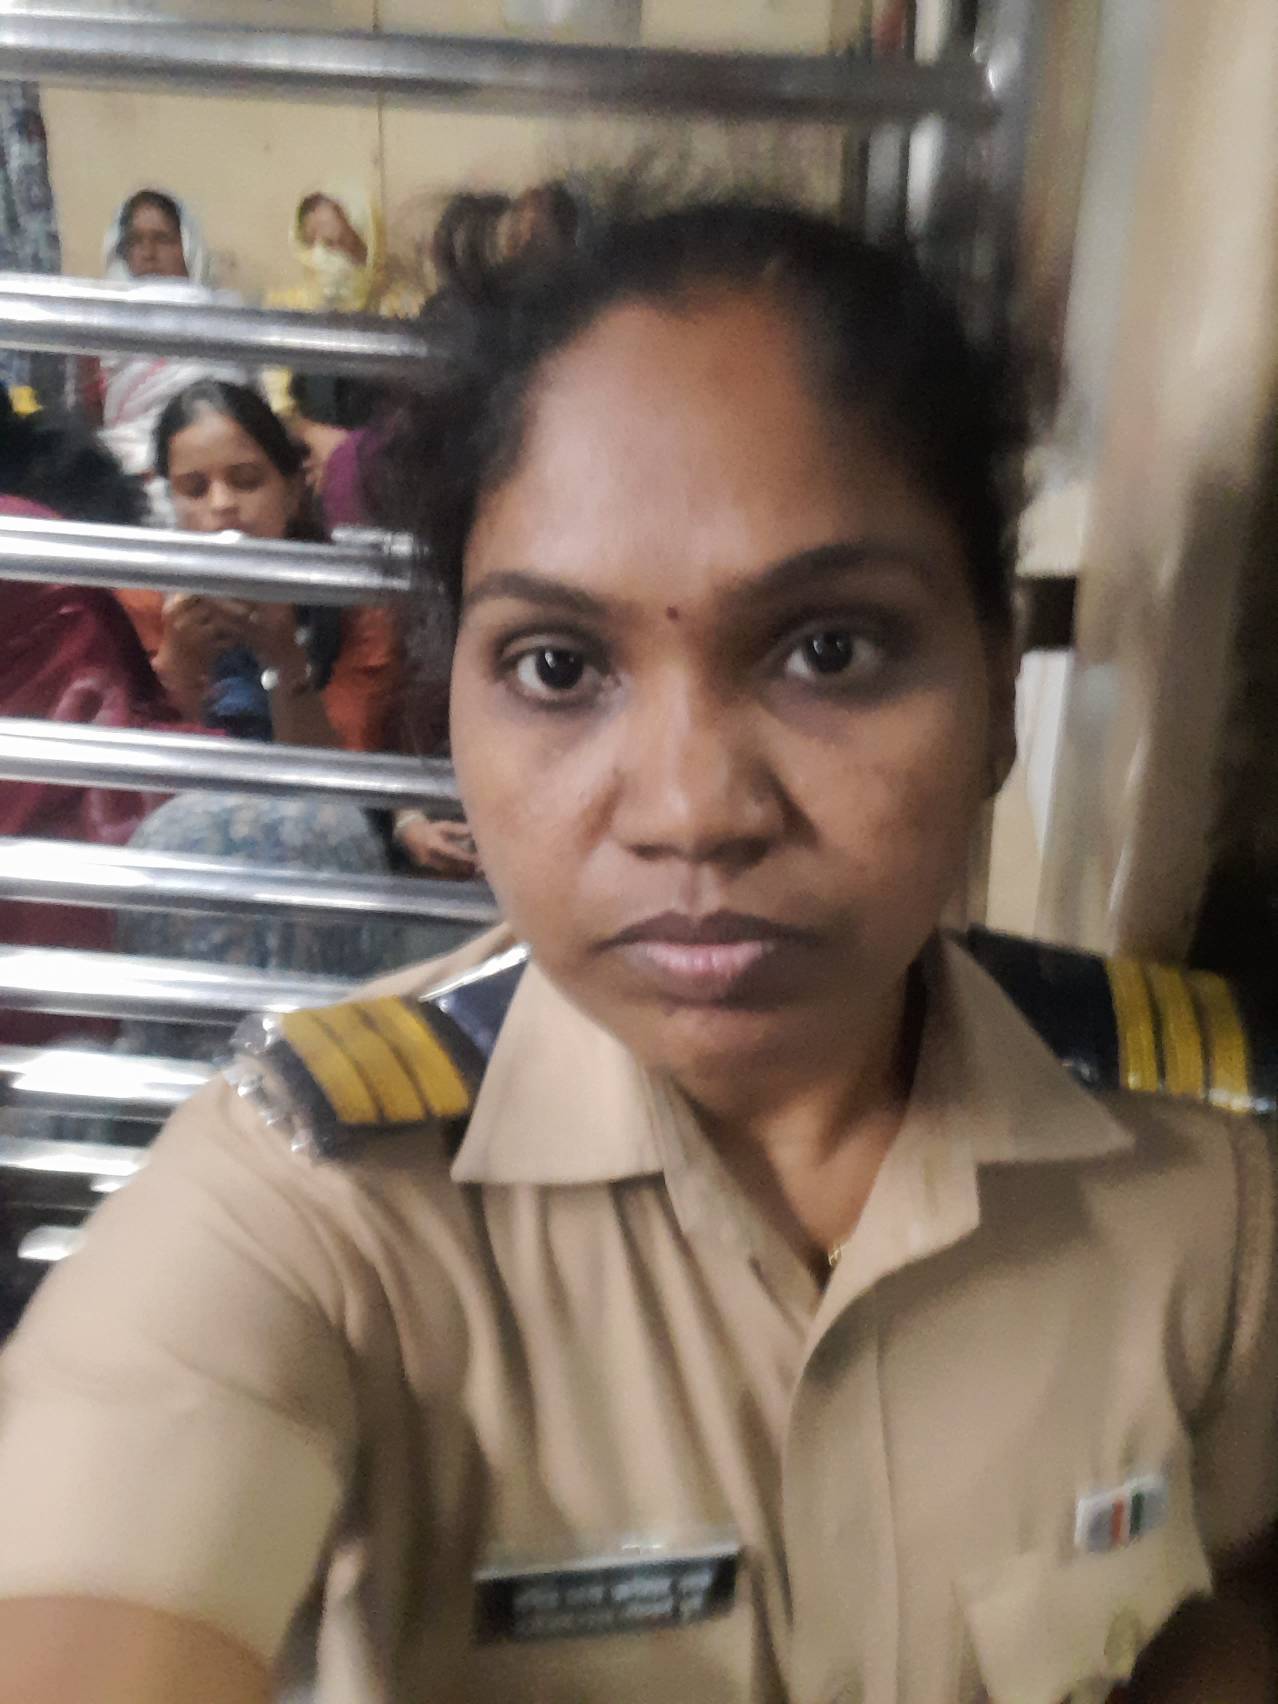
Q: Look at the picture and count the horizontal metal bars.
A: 9